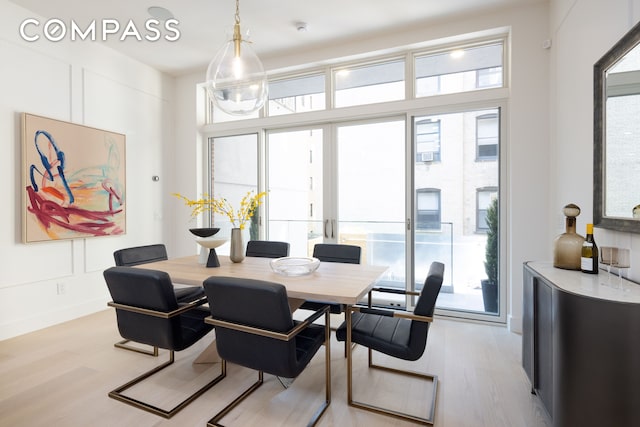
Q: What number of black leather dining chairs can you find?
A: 6